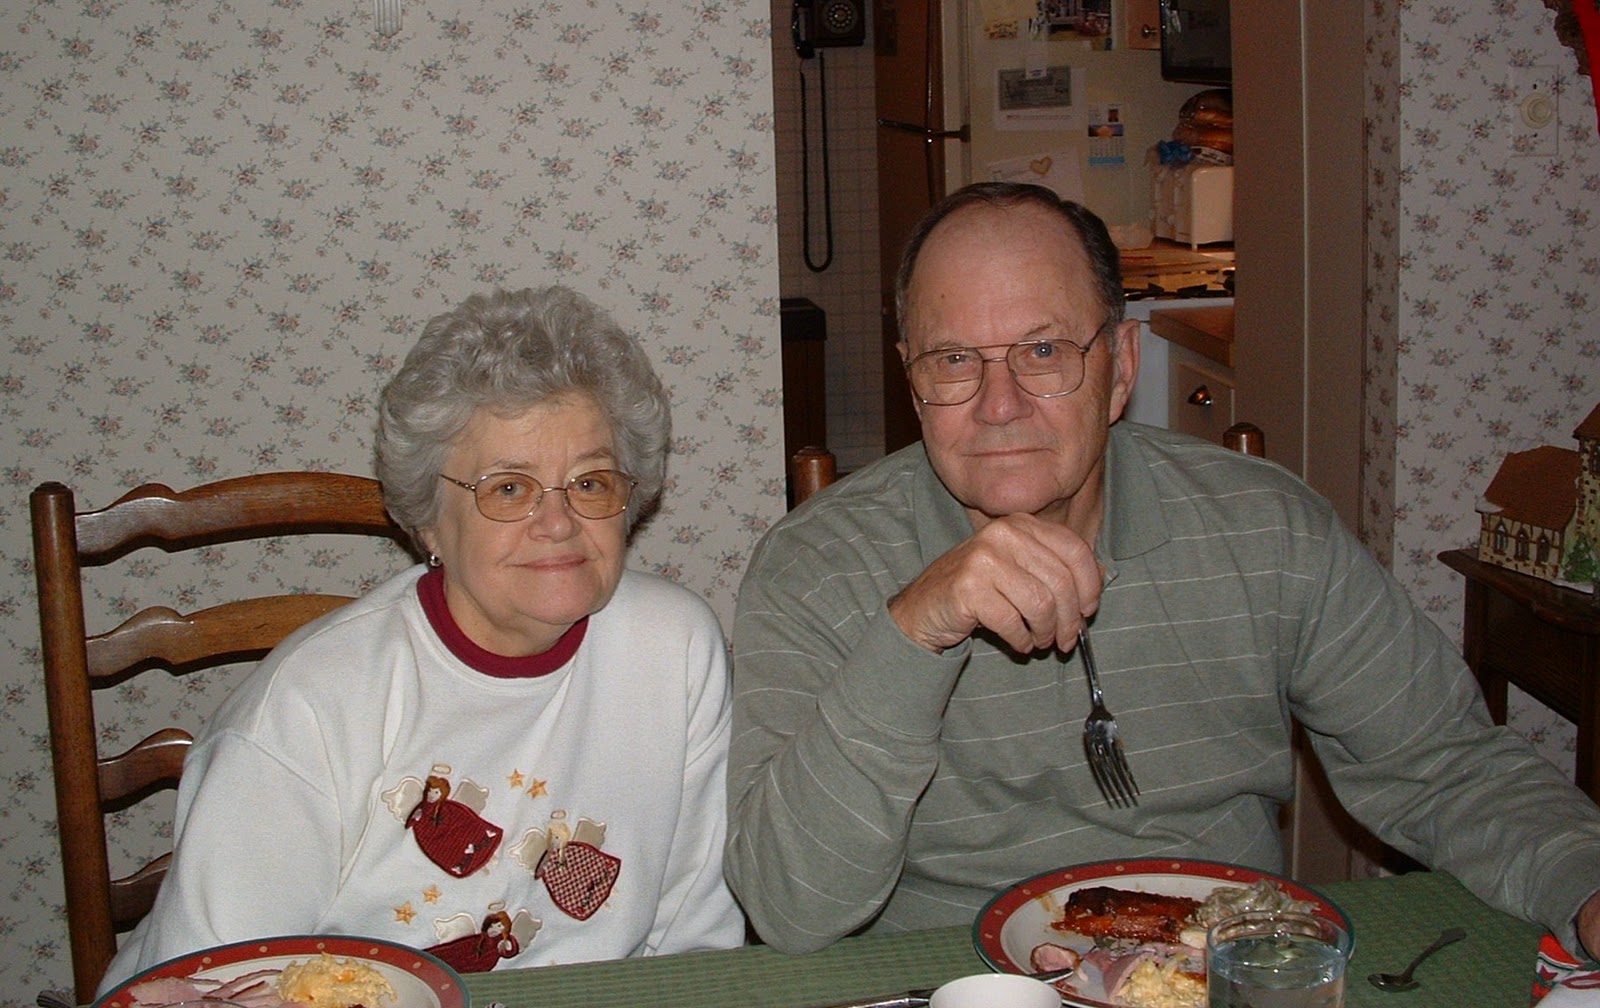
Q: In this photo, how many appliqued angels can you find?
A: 3